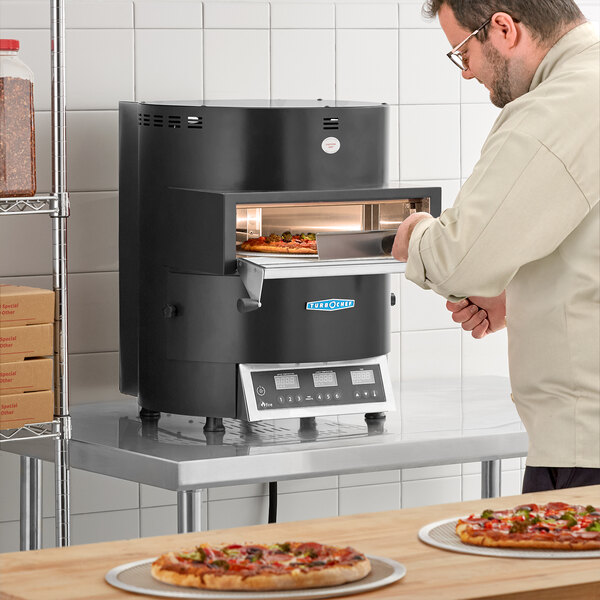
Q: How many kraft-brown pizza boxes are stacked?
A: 4